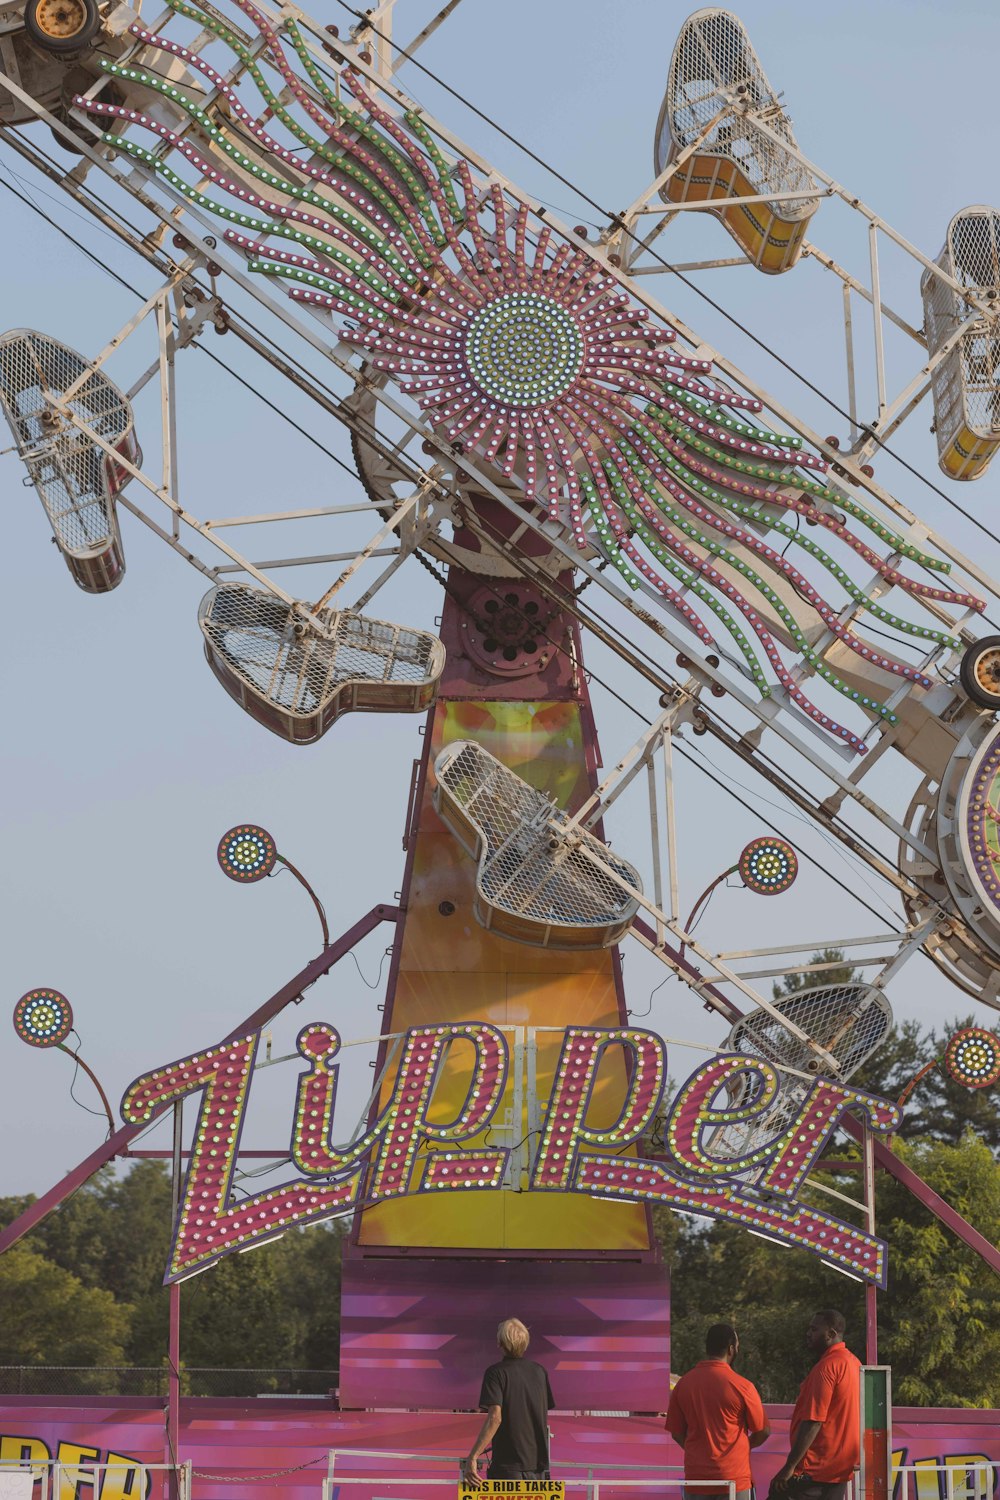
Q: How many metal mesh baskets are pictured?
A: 6